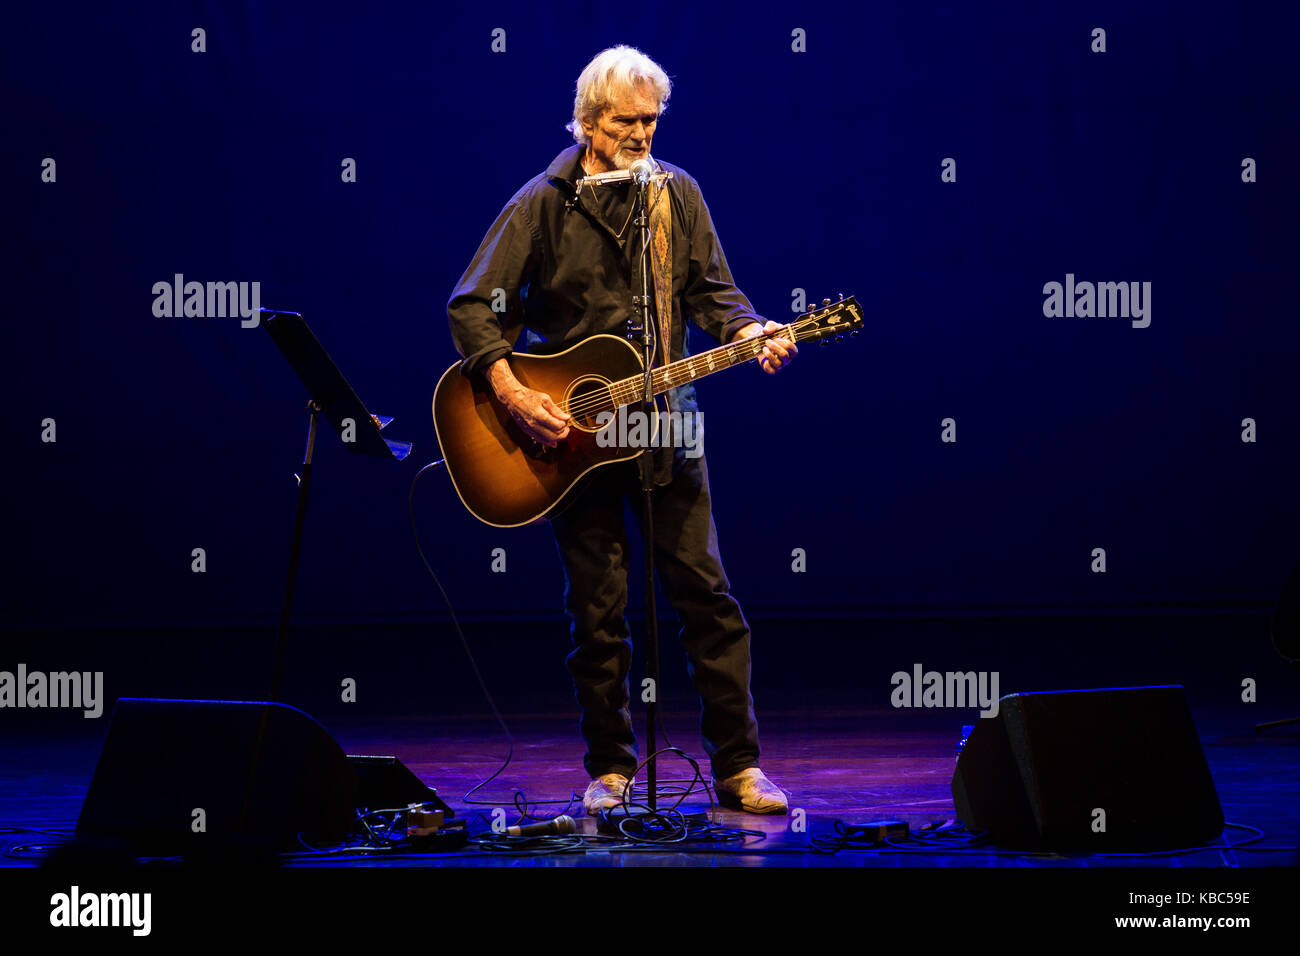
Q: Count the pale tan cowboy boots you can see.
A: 2